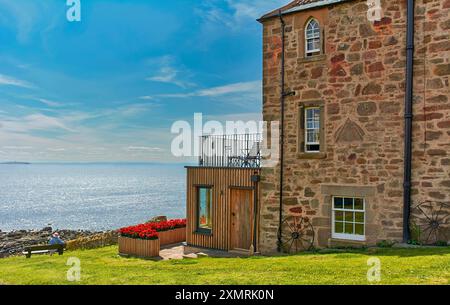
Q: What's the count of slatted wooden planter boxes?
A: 2